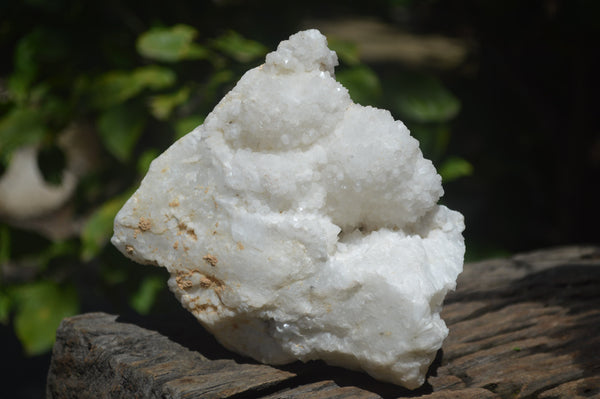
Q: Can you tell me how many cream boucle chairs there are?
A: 0